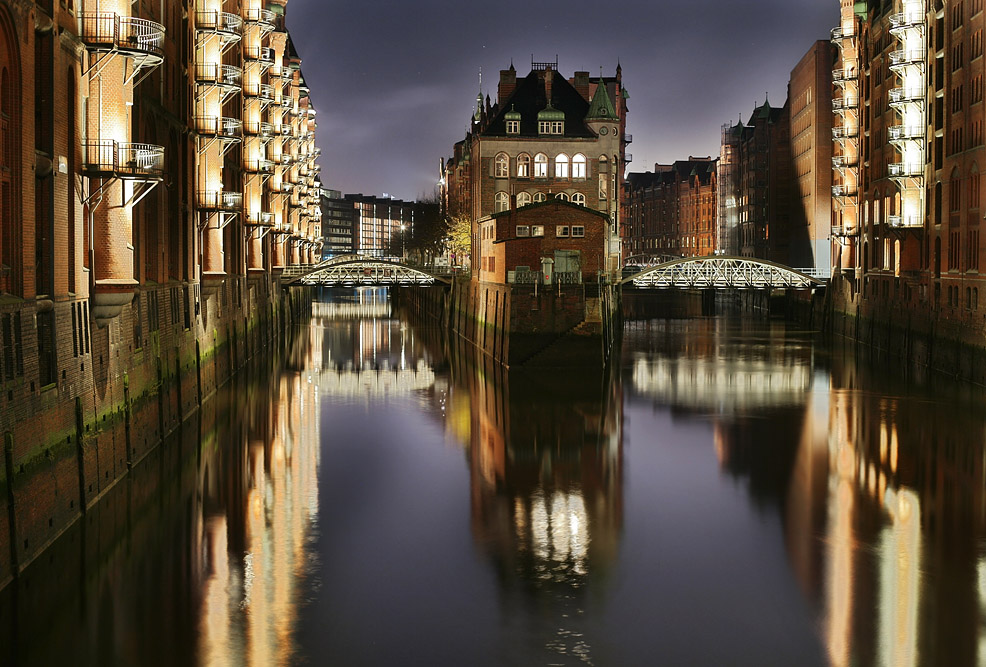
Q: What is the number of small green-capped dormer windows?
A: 2